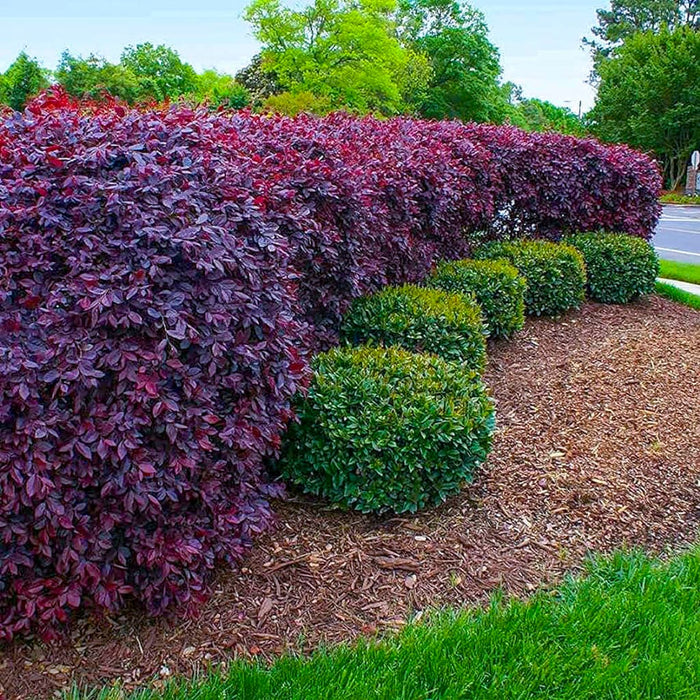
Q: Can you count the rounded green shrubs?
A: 5